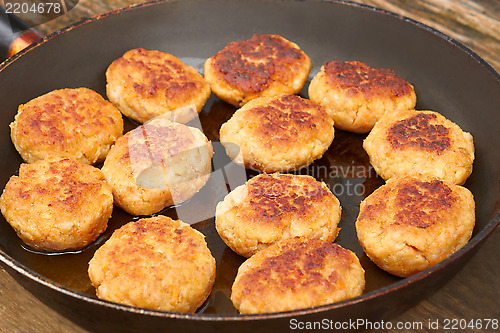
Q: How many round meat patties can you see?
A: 12